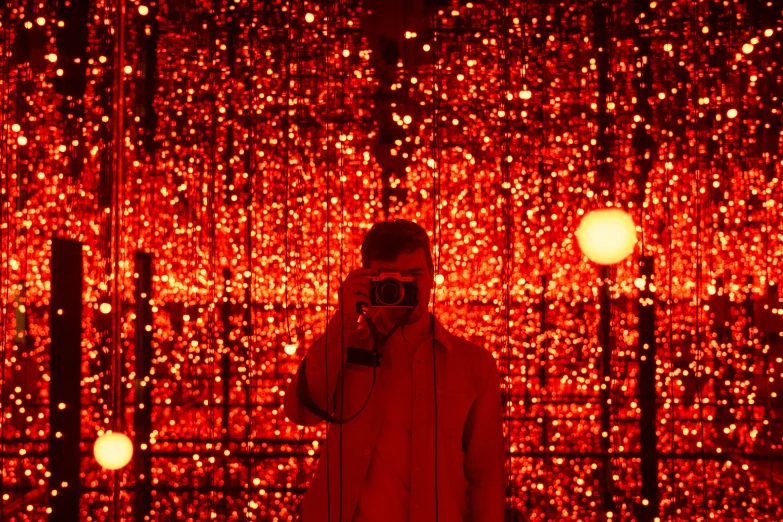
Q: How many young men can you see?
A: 1